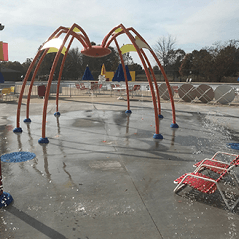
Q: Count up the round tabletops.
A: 4